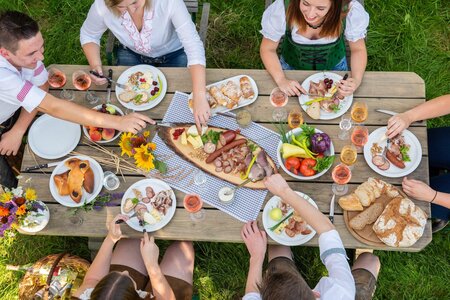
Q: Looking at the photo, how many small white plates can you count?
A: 7